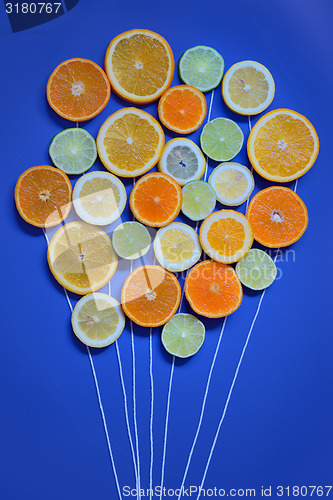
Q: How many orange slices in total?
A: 12